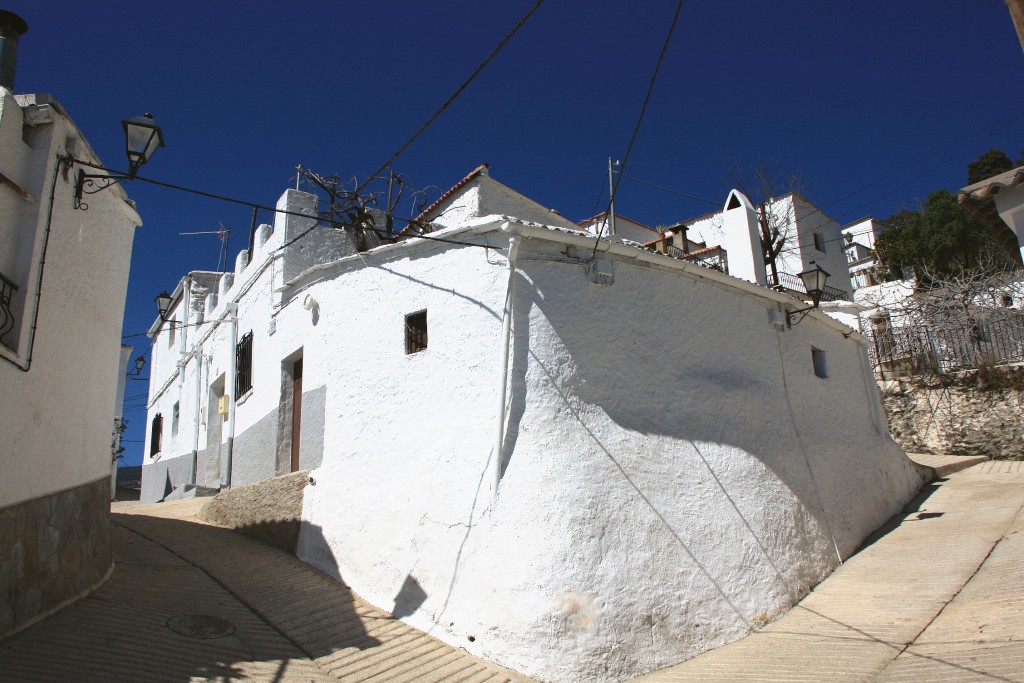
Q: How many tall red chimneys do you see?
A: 0